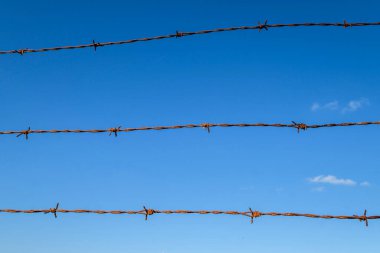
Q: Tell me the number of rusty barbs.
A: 13